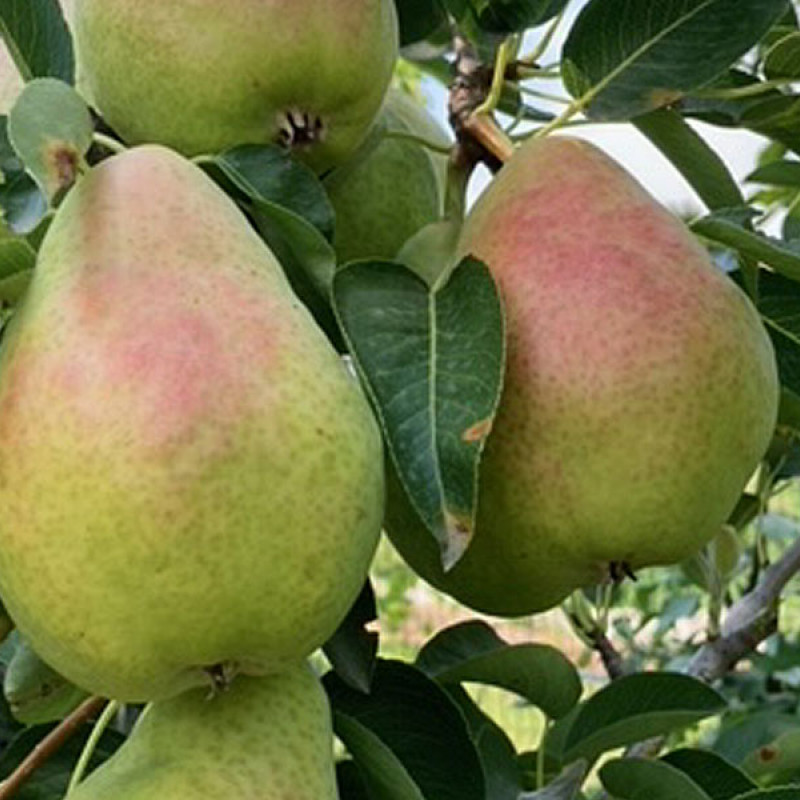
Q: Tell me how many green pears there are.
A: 5